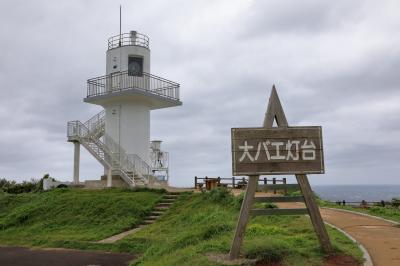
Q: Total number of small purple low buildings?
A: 0